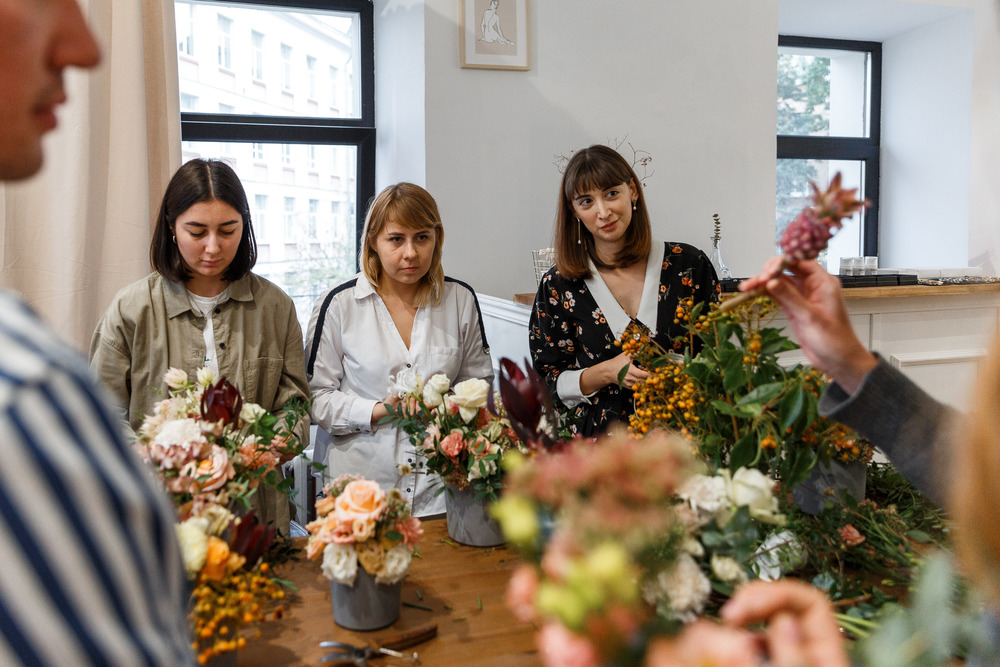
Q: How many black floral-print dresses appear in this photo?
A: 1